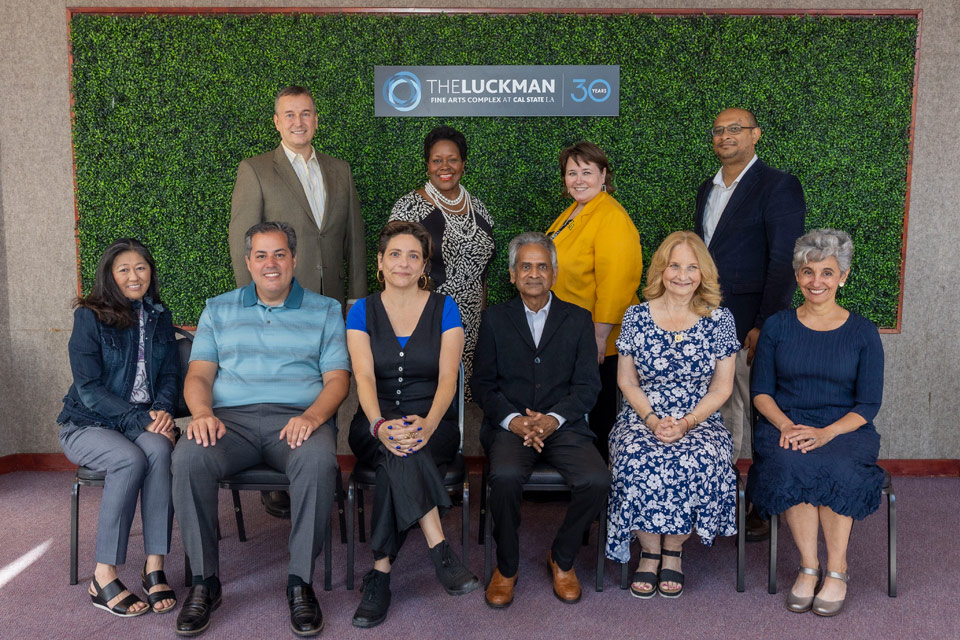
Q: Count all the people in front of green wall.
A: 10